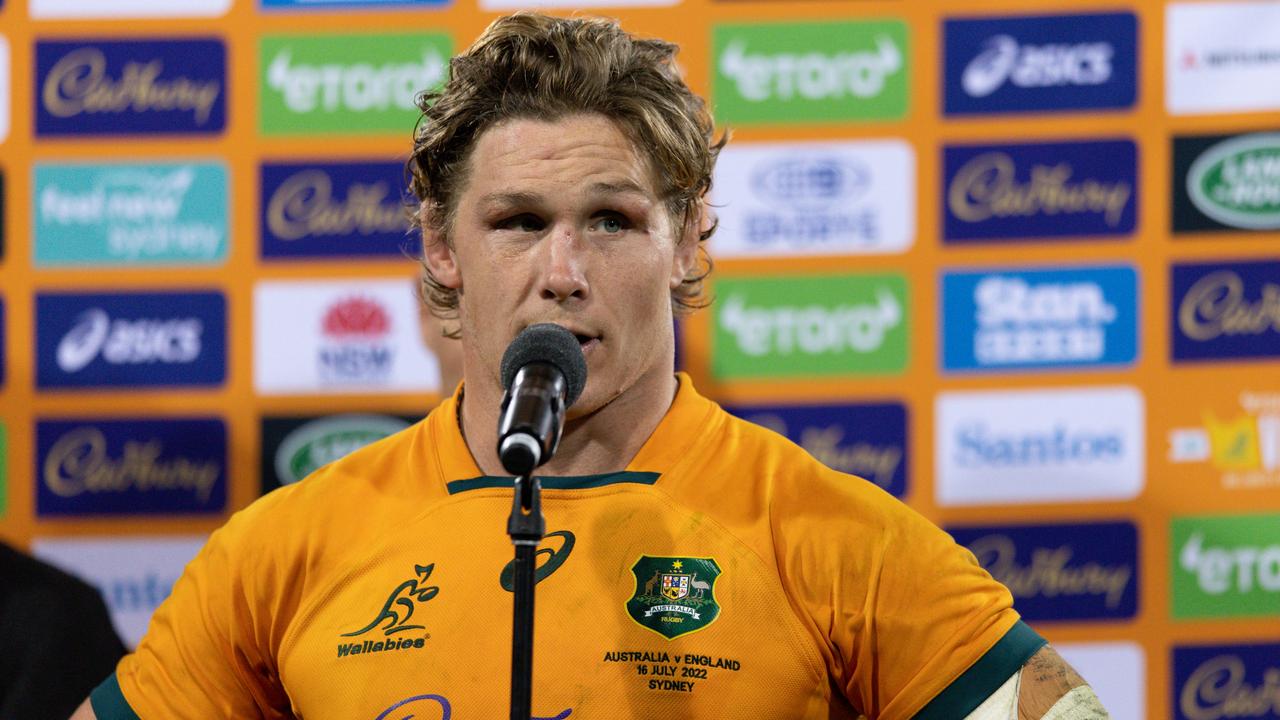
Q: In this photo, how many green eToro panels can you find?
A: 4